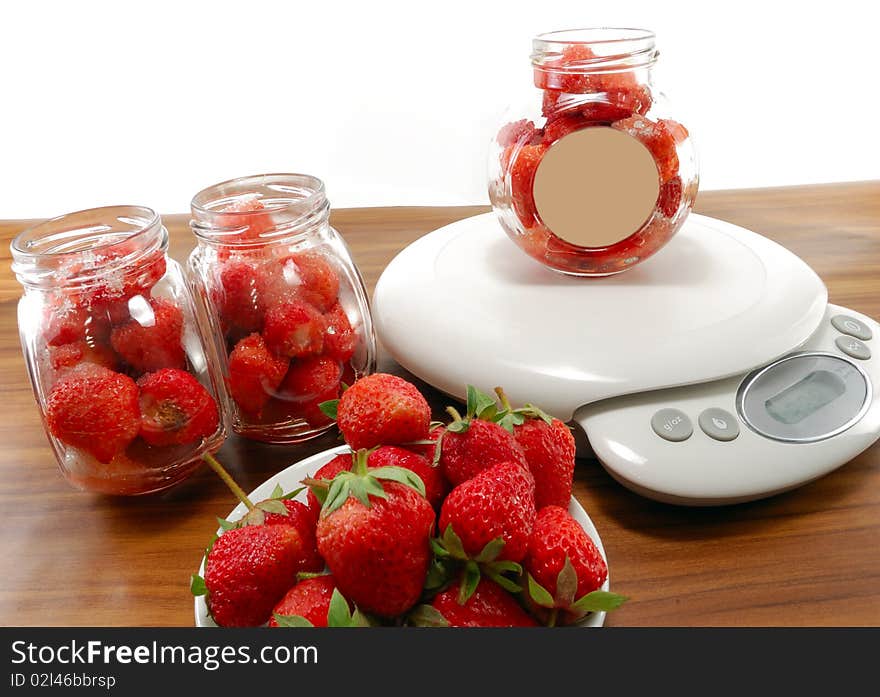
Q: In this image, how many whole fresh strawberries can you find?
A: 13